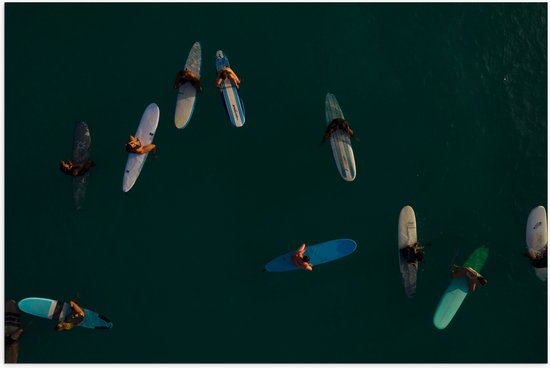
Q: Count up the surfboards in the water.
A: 11